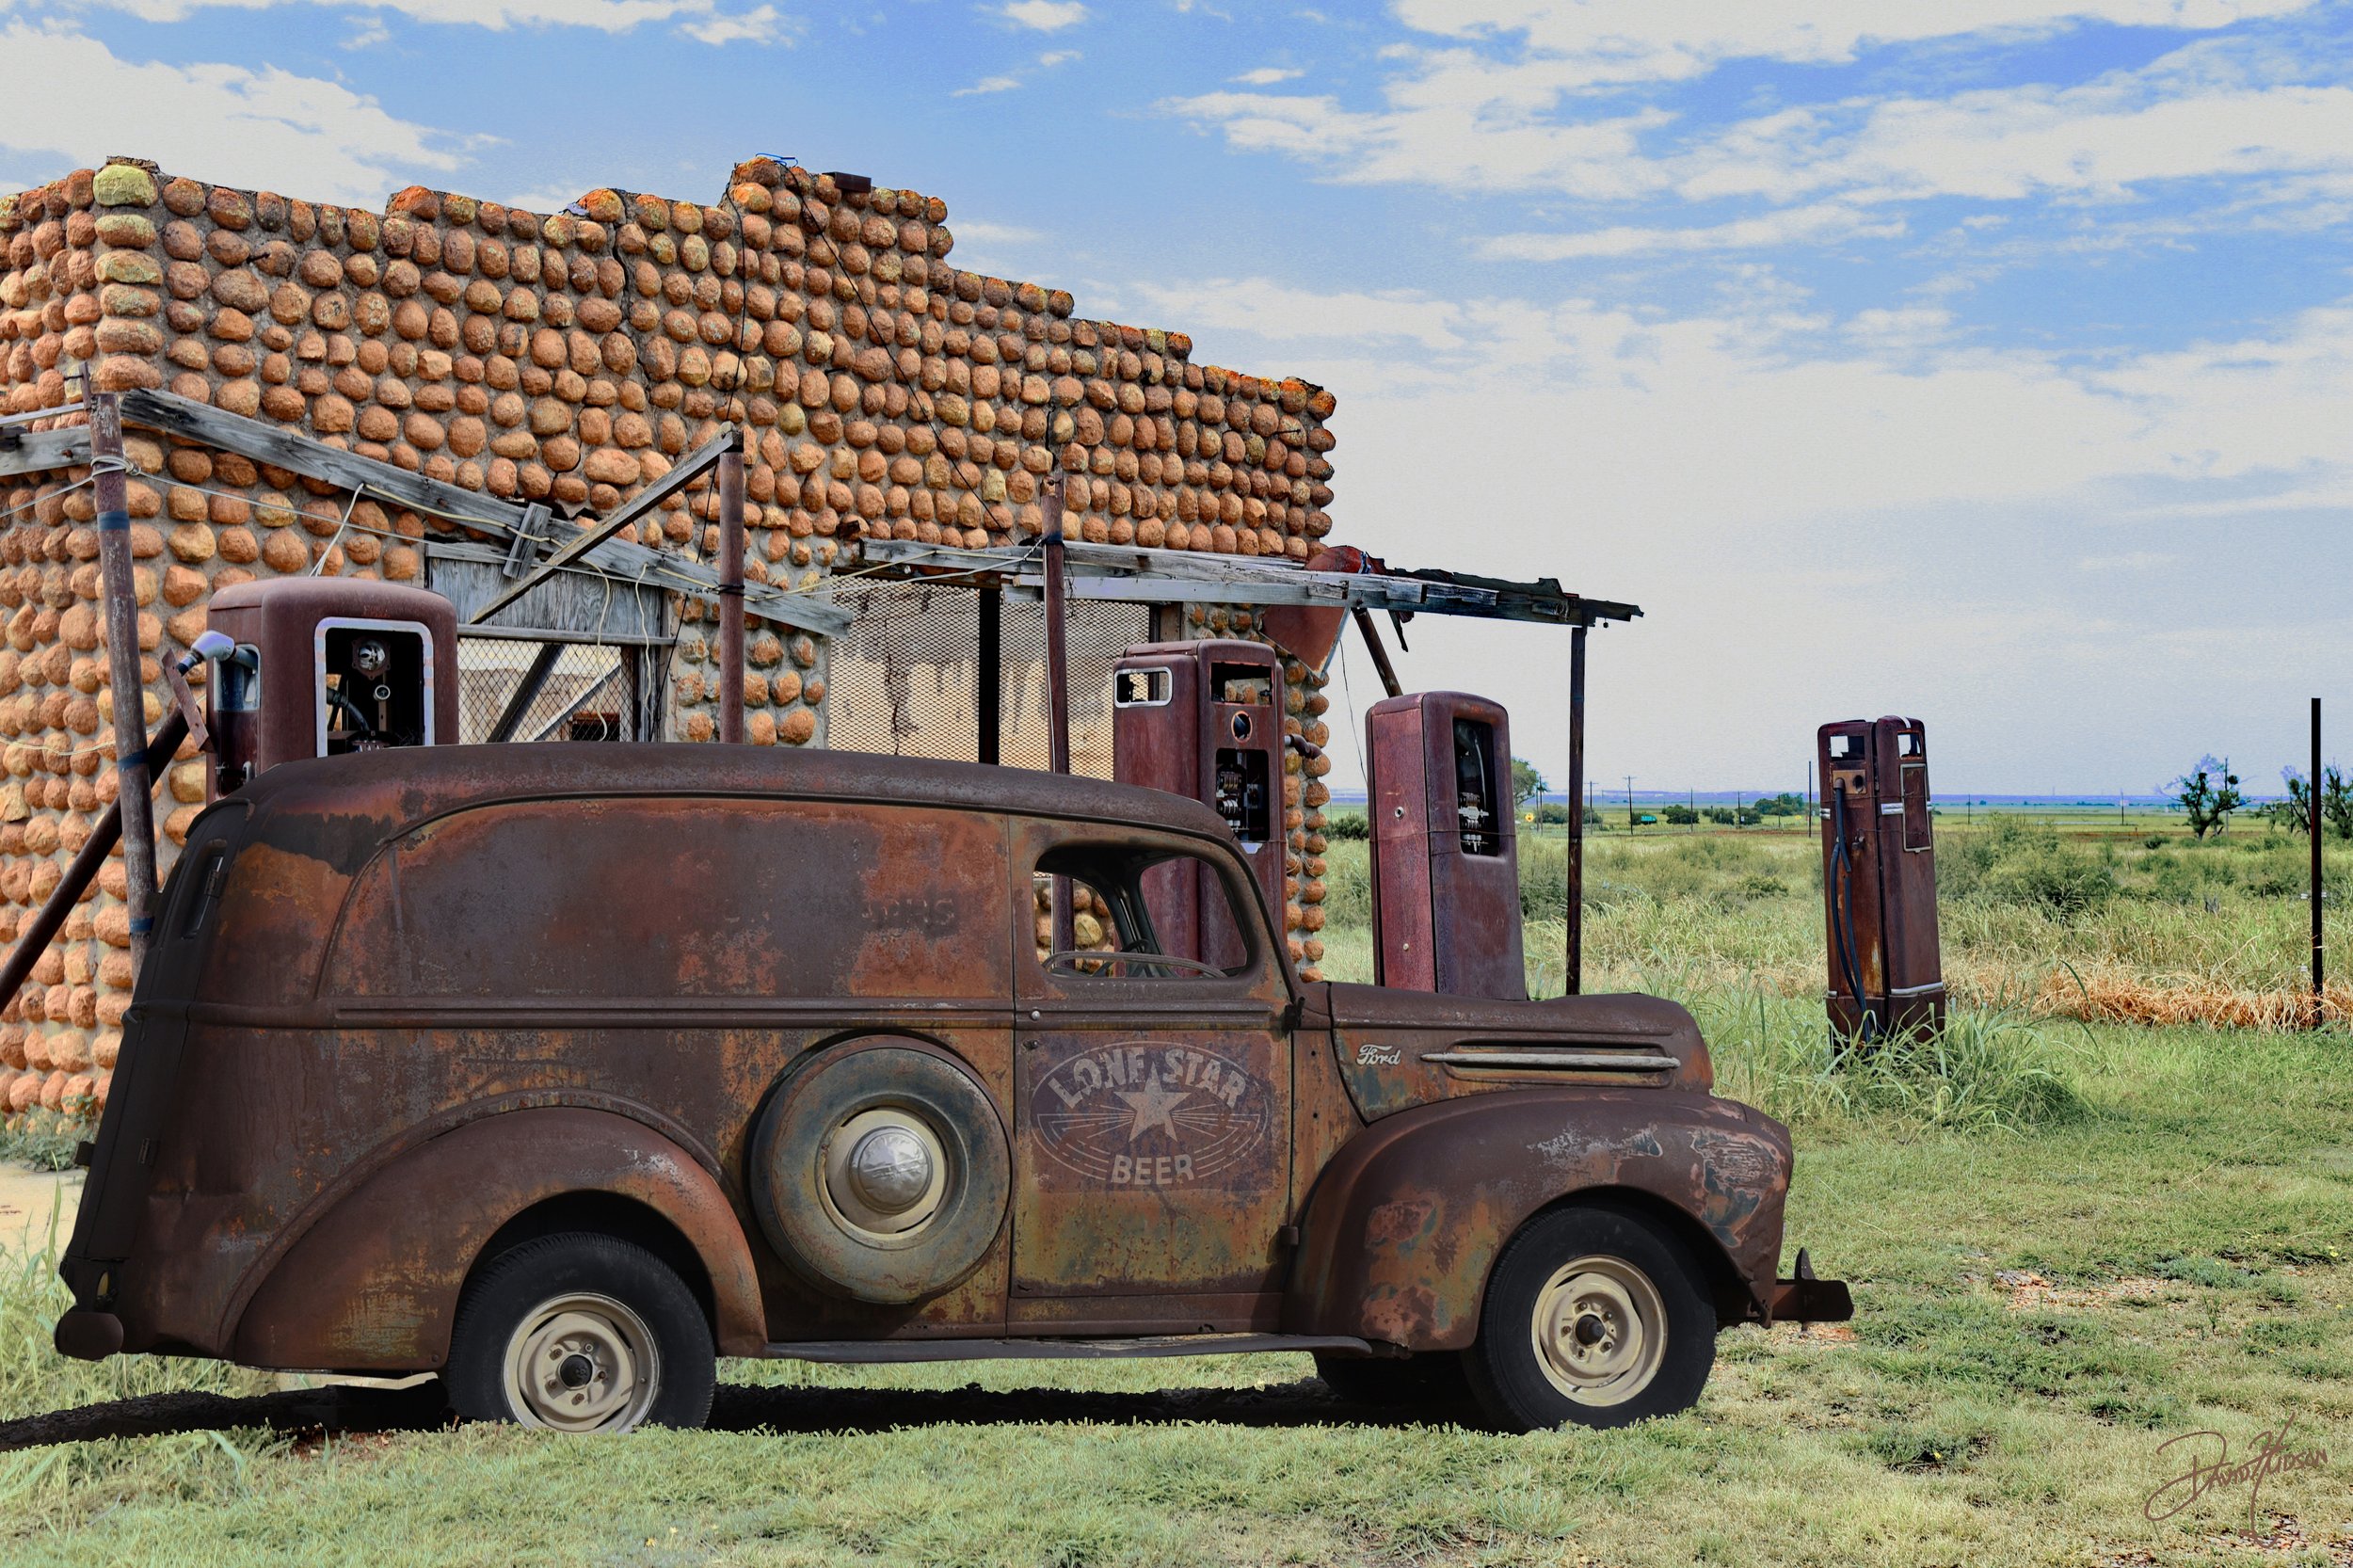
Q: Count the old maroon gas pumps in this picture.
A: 4